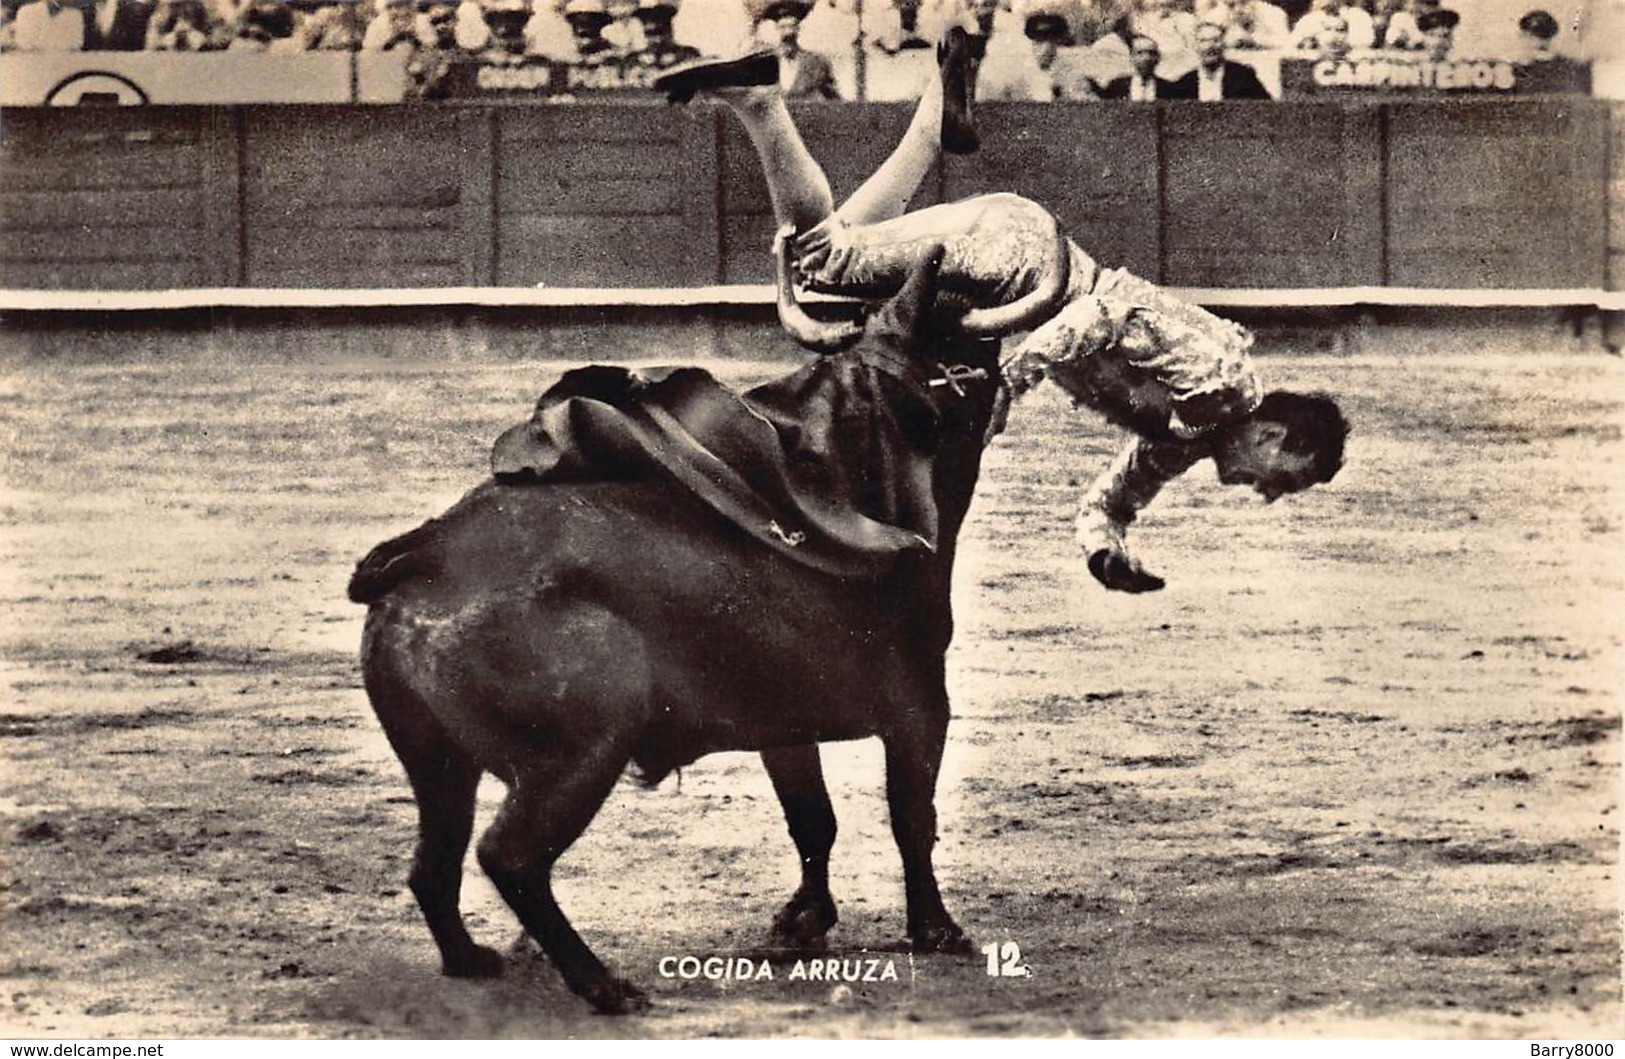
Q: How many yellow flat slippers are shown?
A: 0